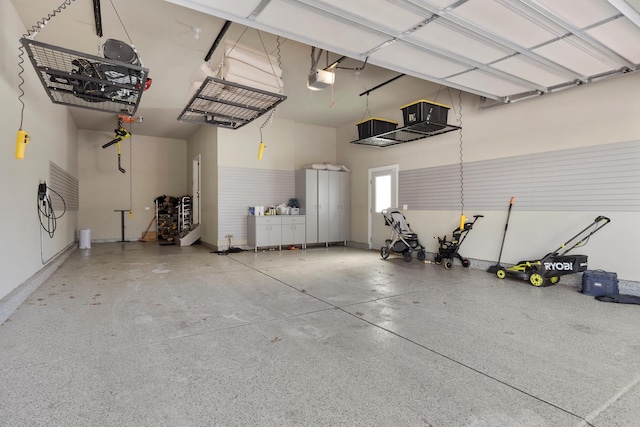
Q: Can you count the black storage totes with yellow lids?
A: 2